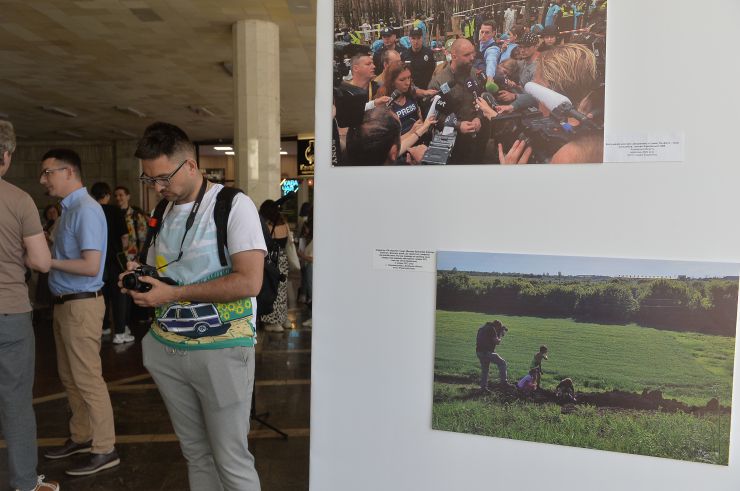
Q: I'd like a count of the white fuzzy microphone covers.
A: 1